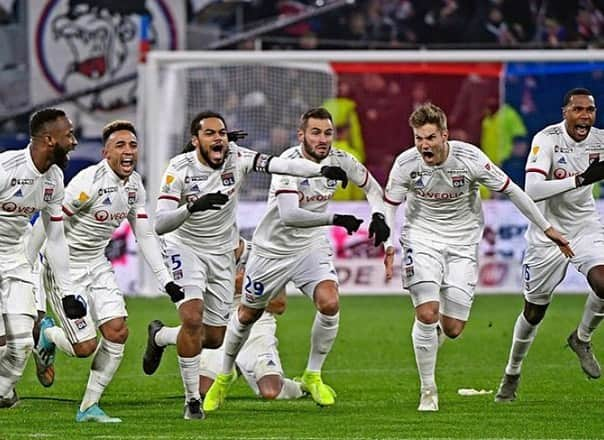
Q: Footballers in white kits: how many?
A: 7